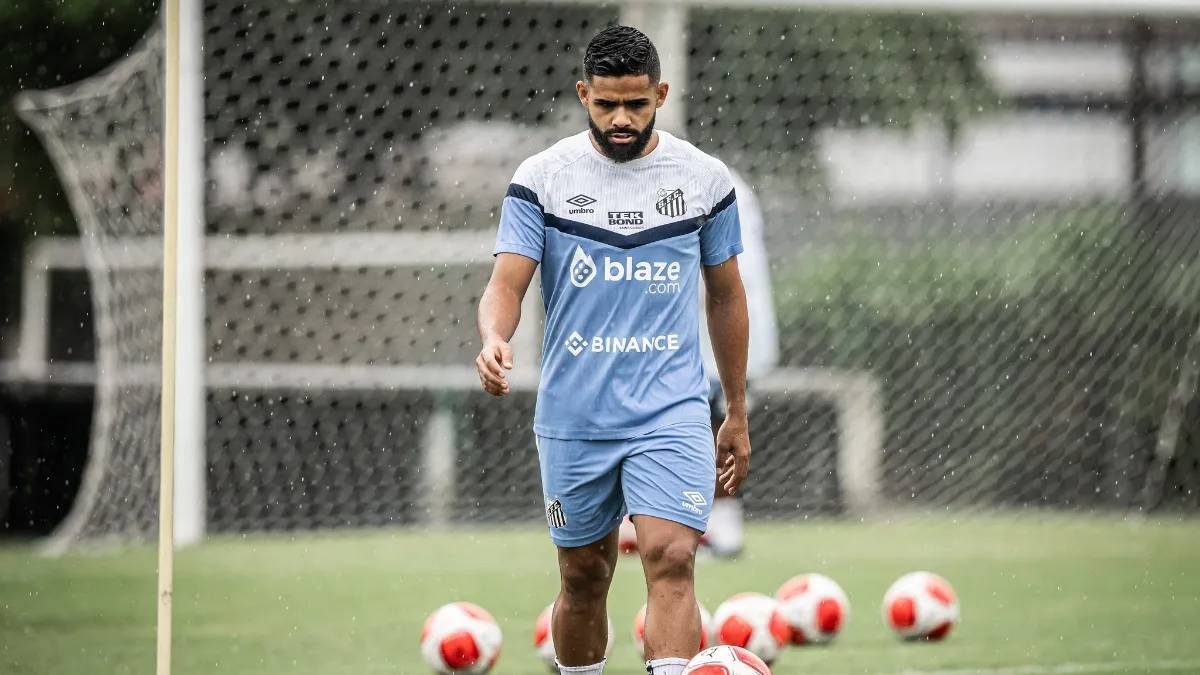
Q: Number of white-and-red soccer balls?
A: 7